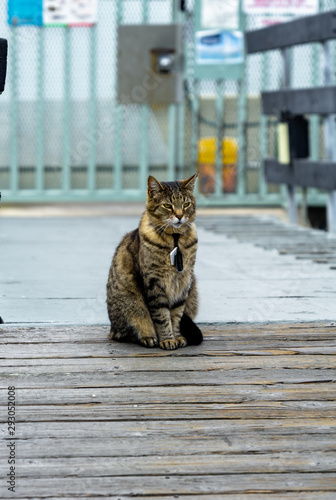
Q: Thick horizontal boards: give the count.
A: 3